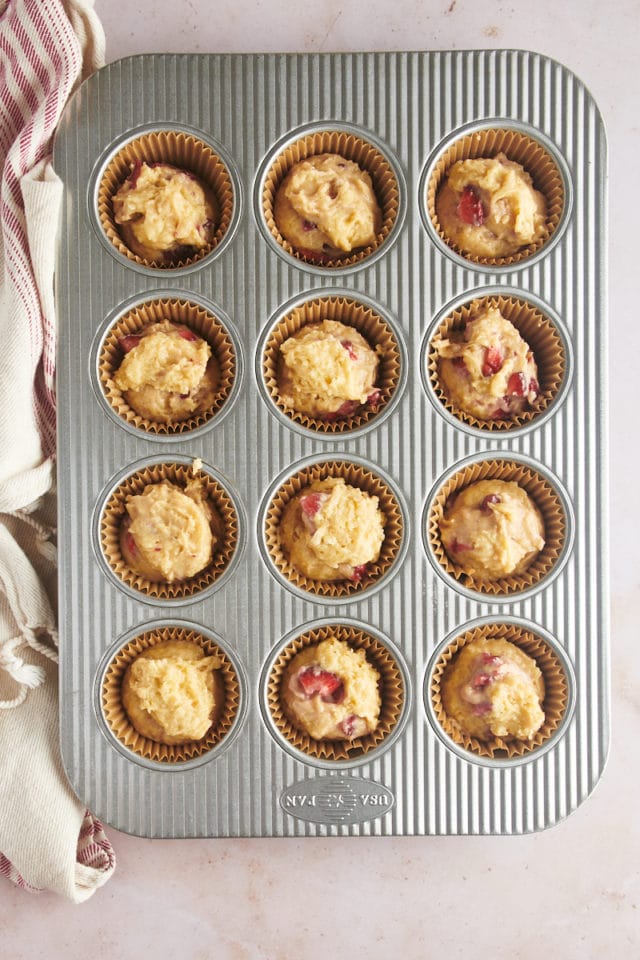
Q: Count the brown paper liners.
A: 12